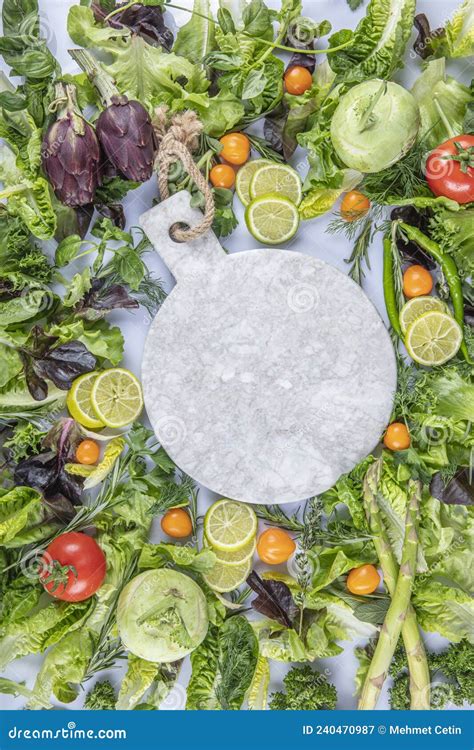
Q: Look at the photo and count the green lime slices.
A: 10